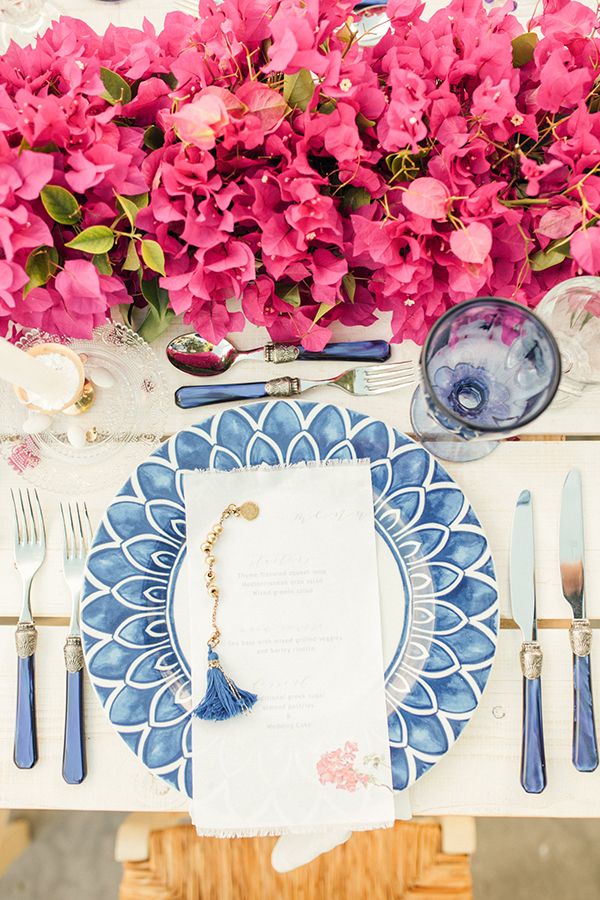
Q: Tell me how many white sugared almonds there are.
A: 3